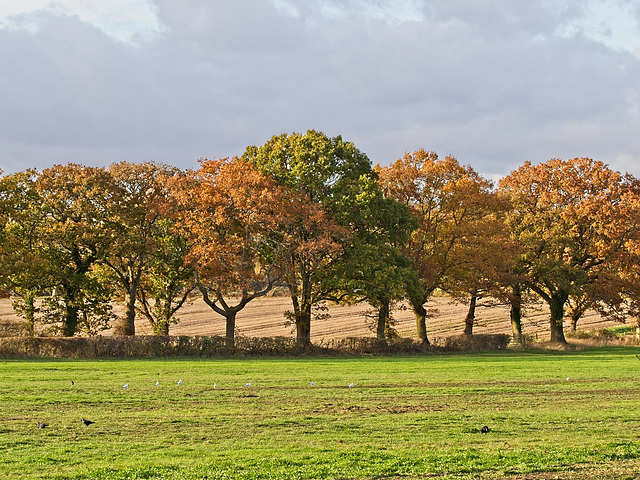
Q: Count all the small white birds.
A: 8